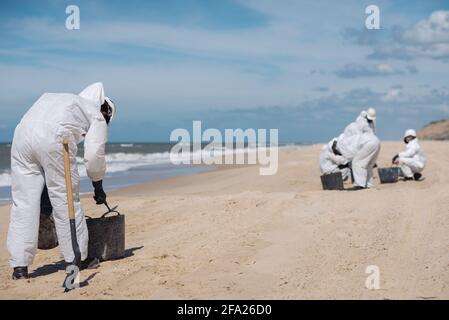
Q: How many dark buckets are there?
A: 4